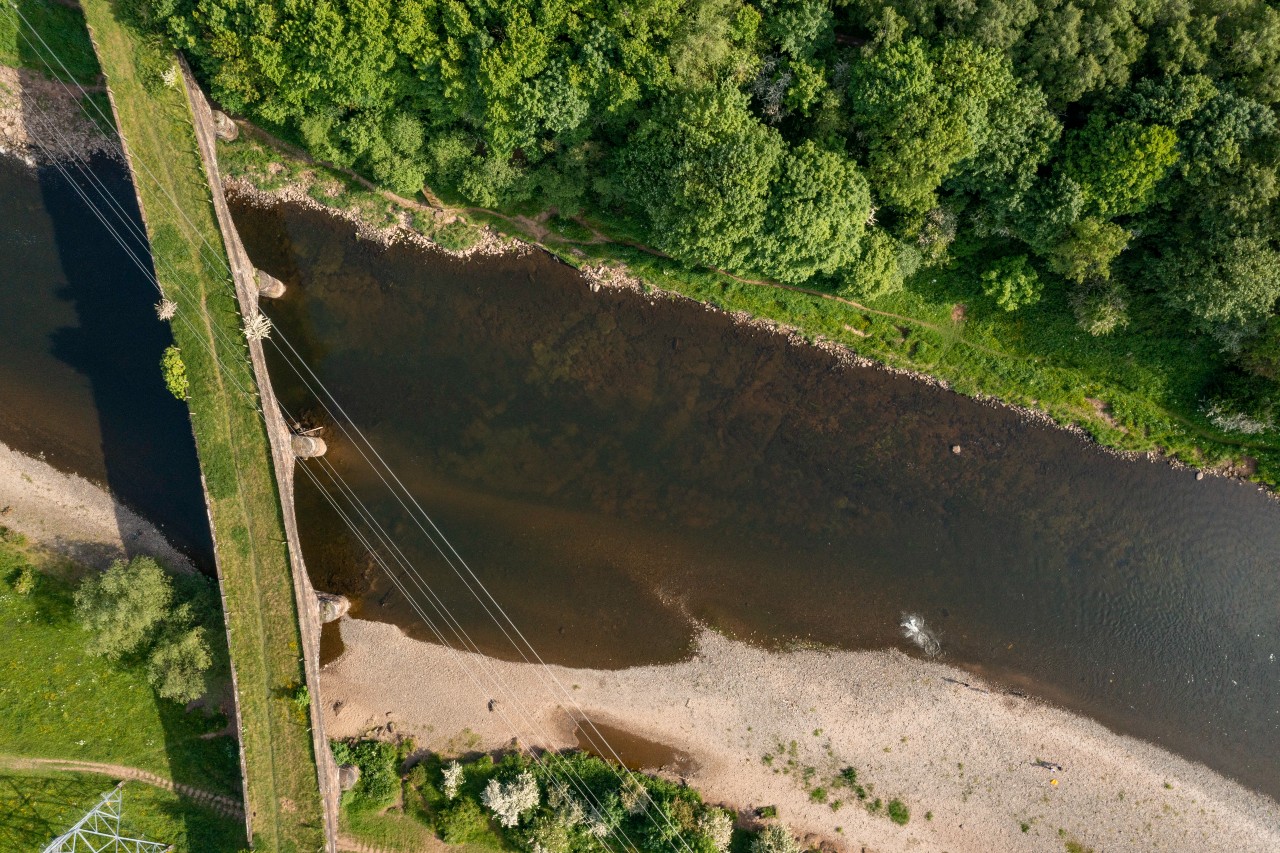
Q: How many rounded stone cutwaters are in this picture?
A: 5